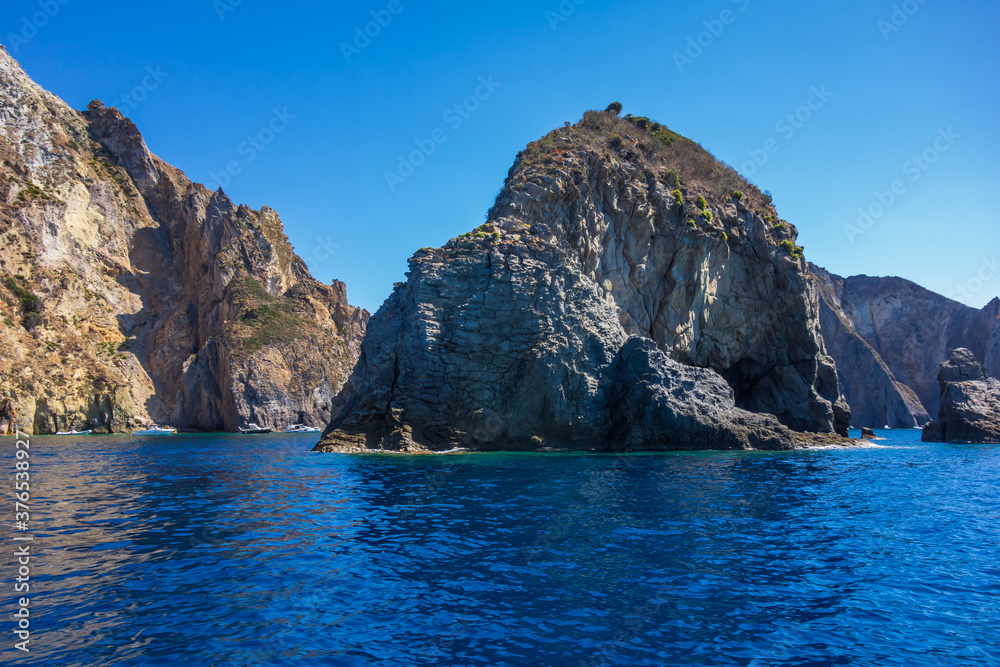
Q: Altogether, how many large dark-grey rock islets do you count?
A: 2